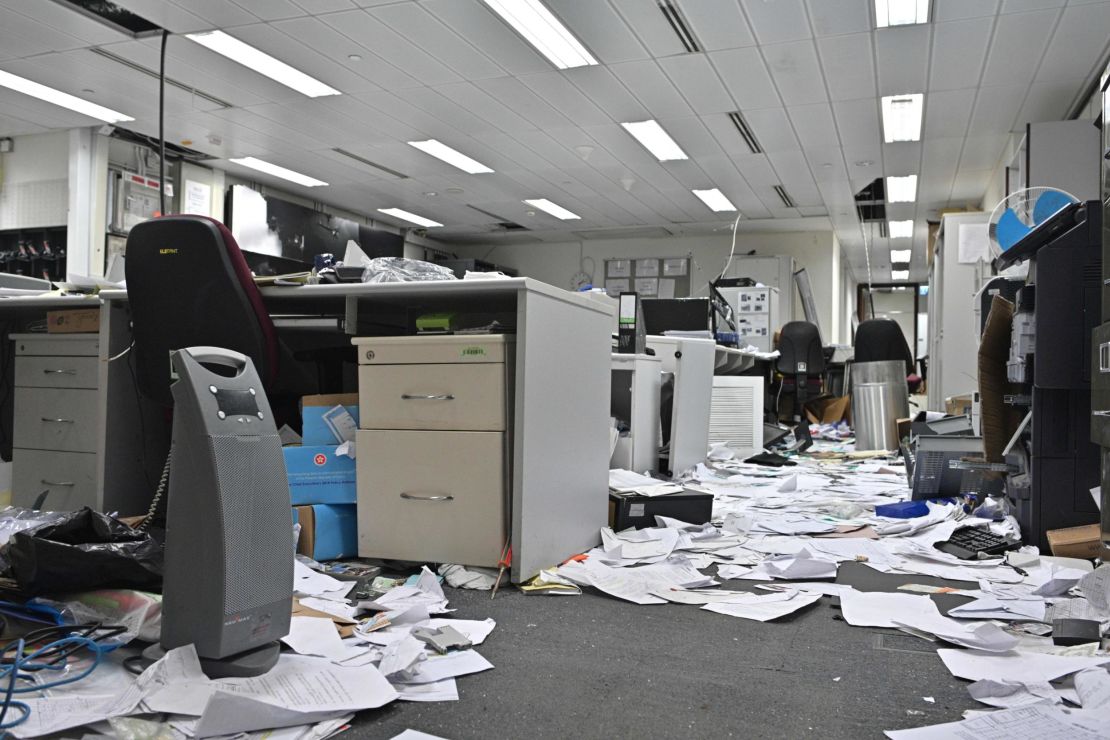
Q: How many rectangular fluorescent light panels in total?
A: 15